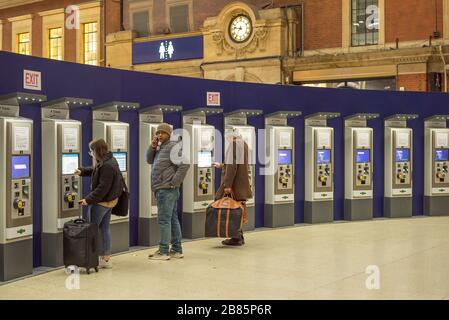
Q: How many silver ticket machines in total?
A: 11